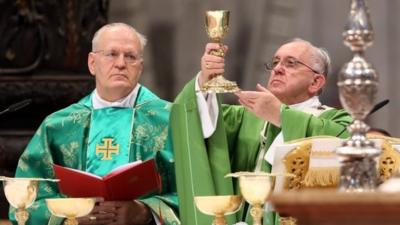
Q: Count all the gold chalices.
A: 5